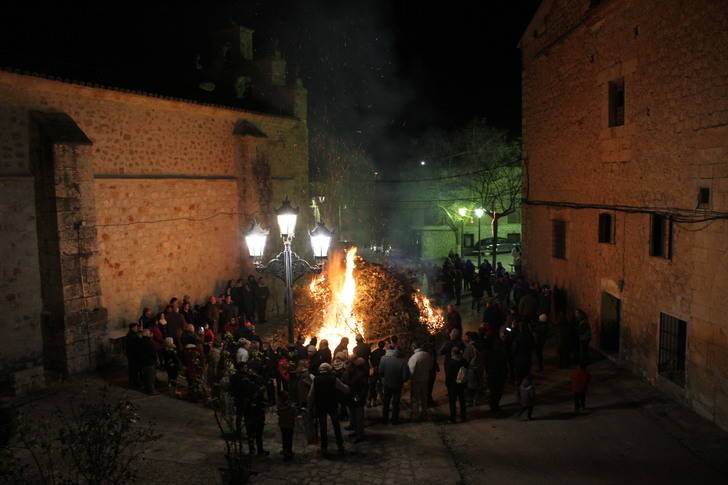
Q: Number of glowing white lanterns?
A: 3